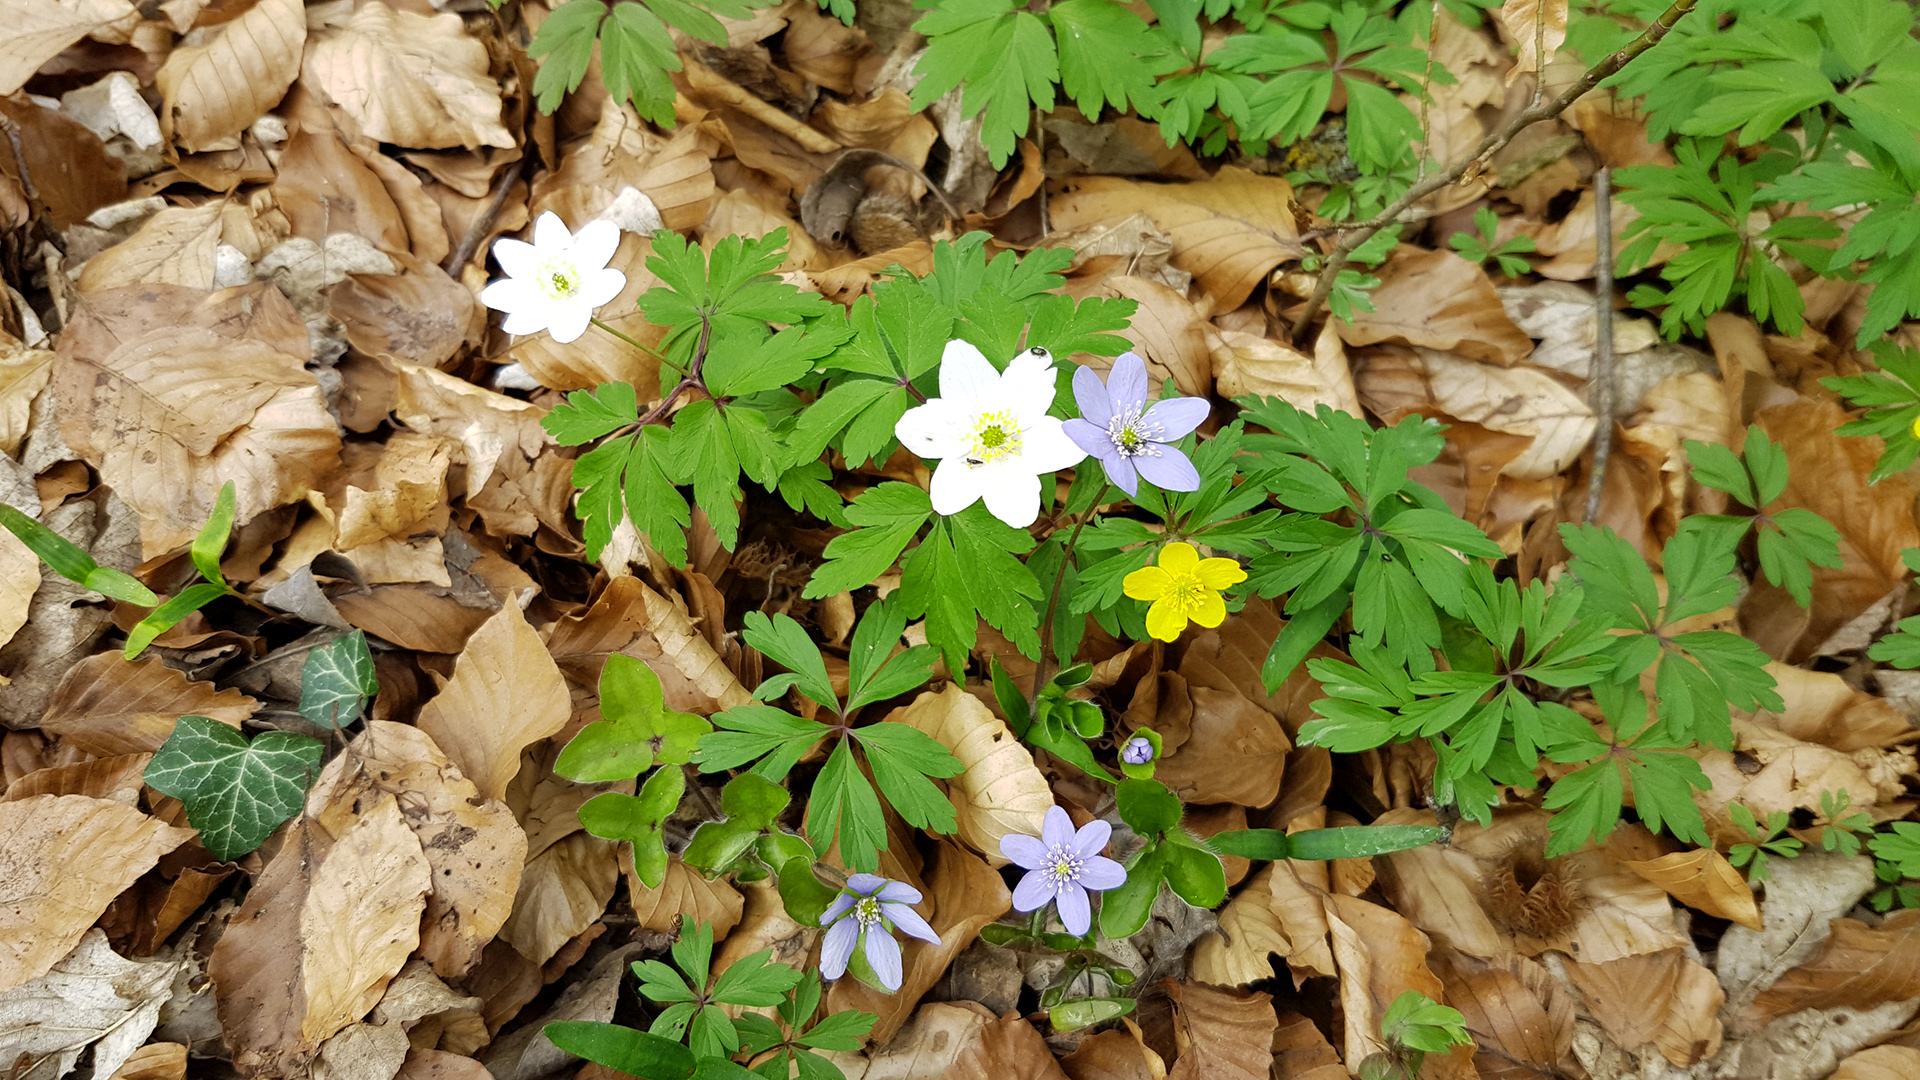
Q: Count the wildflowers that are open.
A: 6